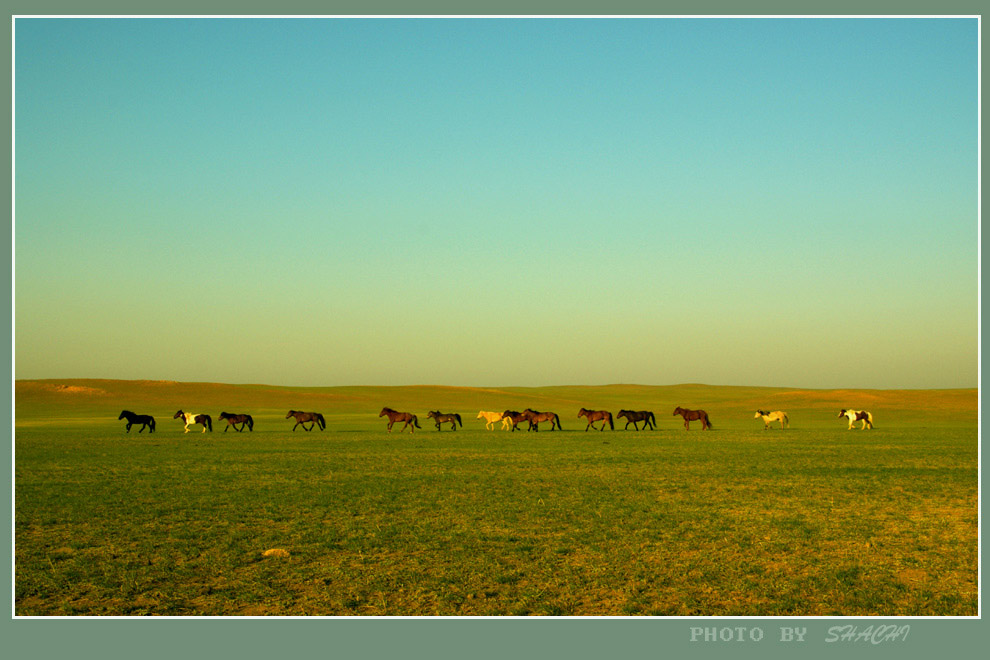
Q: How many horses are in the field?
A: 14